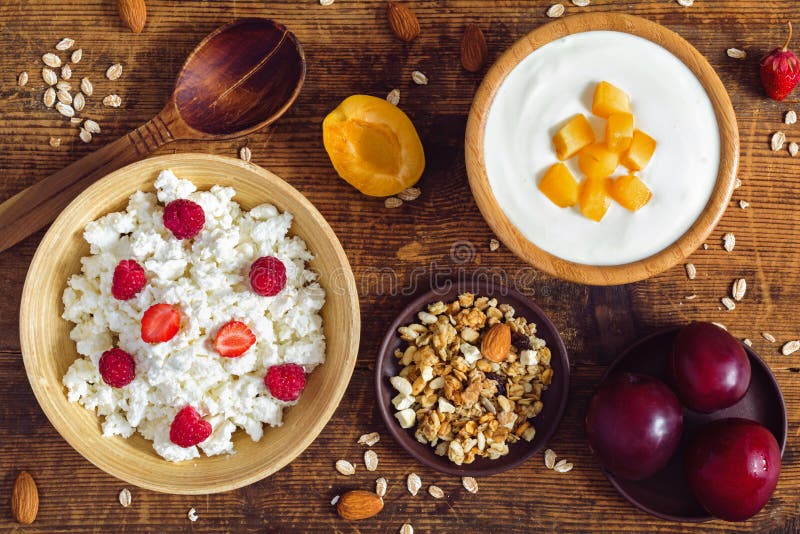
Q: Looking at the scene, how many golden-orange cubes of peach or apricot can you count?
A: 8